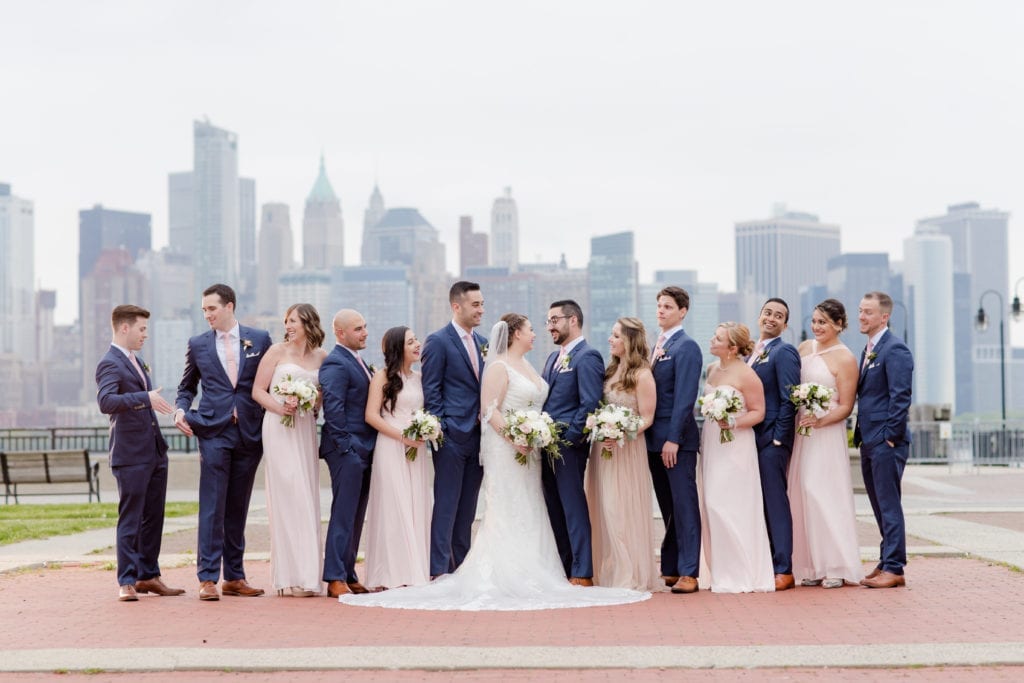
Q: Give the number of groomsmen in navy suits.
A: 7